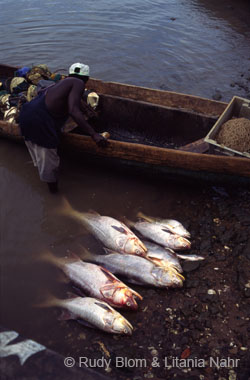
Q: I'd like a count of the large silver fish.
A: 7